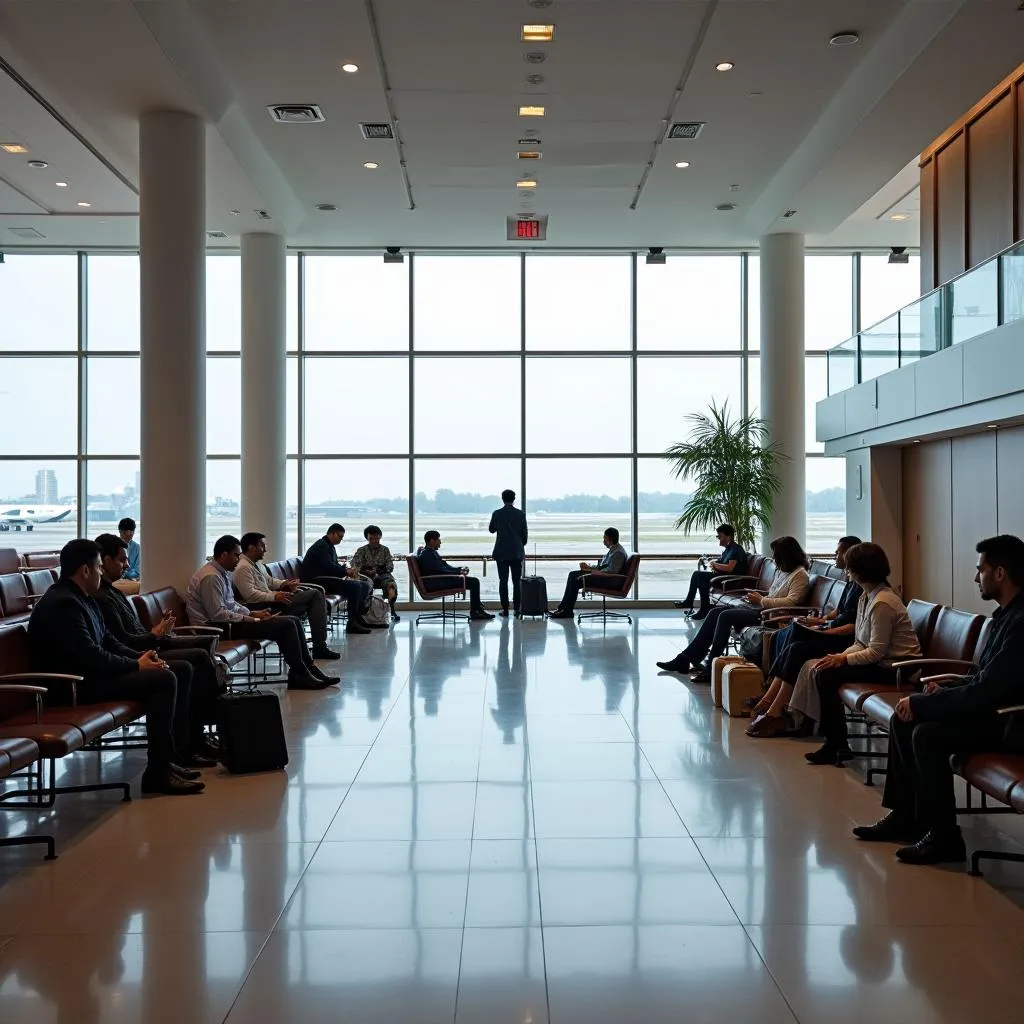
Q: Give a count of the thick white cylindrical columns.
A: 3